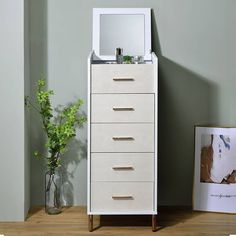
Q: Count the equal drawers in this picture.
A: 5